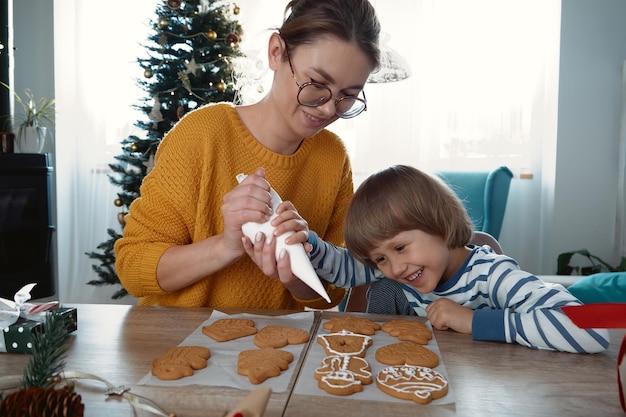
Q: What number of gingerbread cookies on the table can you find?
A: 10